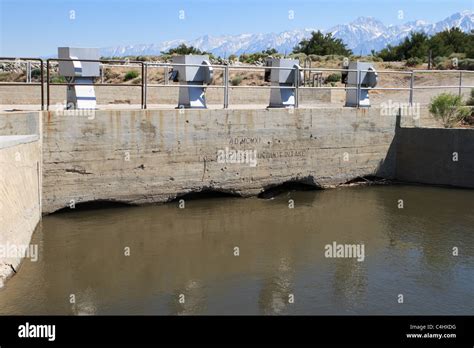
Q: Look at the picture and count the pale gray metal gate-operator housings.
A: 4